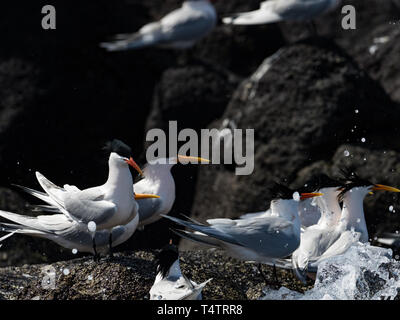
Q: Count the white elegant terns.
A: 9